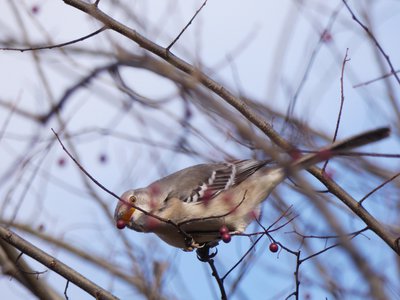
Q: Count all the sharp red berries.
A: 4